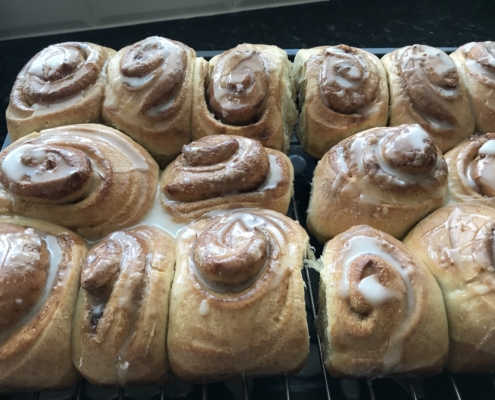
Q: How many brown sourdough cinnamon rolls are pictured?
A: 15